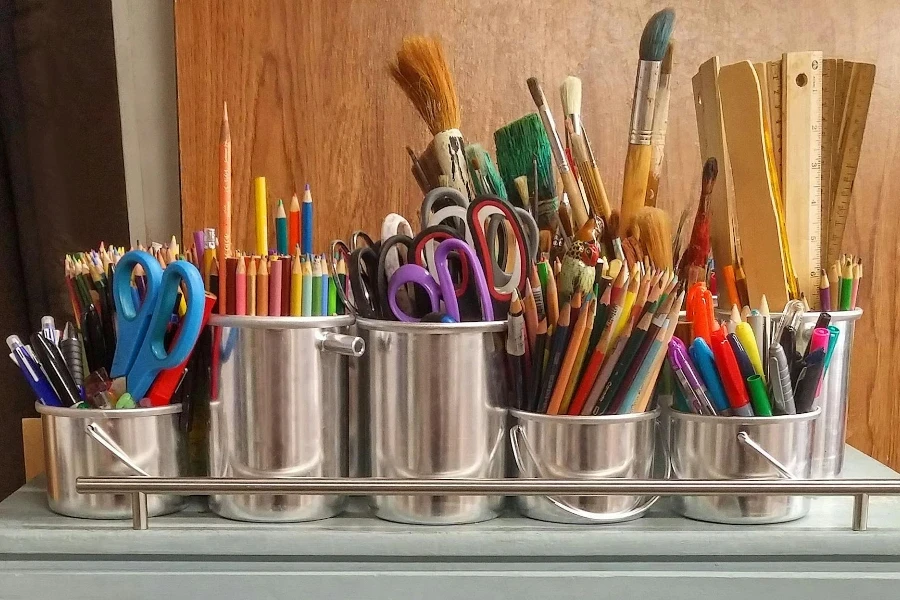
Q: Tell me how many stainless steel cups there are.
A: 6